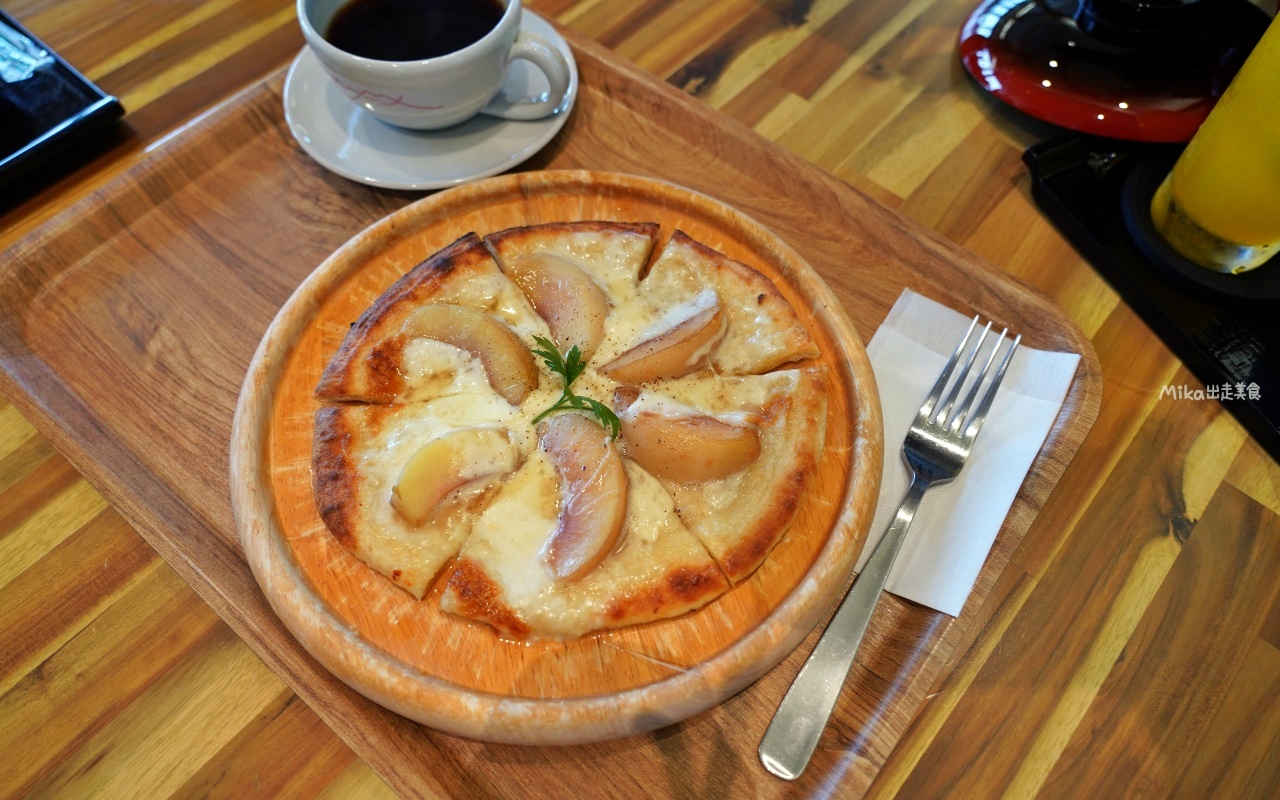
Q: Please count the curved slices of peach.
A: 6